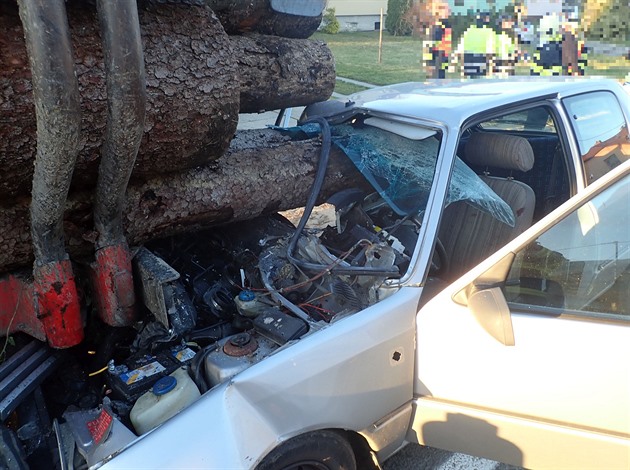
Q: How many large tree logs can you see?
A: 4